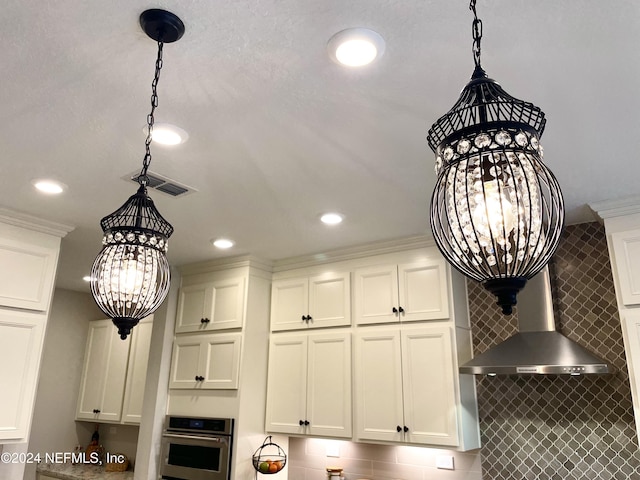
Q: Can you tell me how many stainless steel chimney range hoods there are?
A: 1